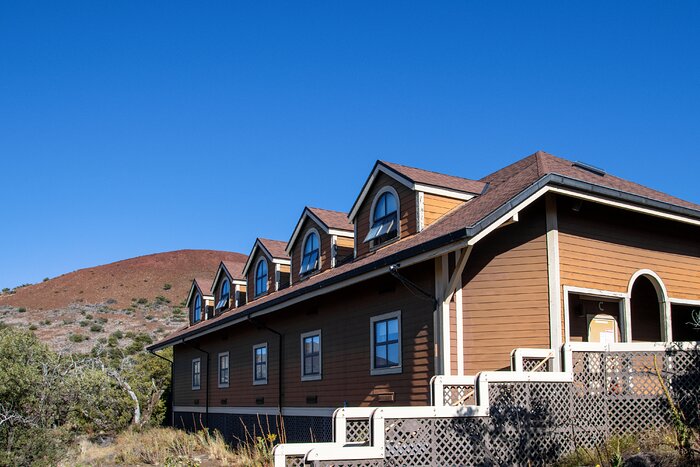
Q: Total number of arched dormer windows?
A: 5